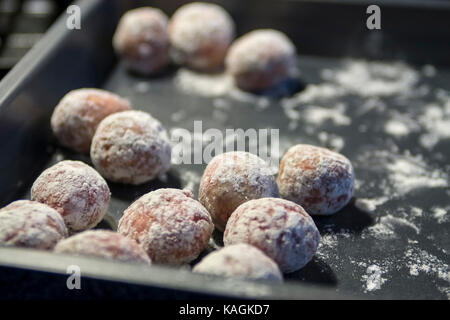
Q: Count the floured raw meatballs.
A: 13